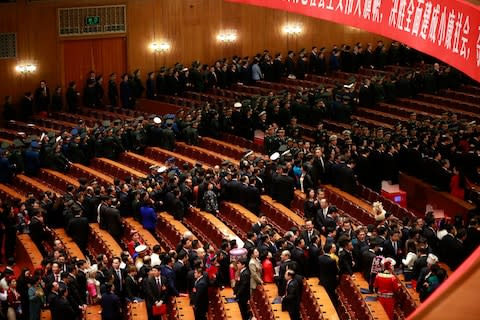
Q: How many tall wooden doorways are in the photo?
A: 1